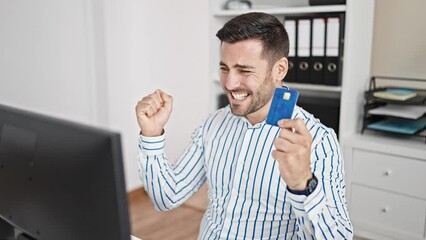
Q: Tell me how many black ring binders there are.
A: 4